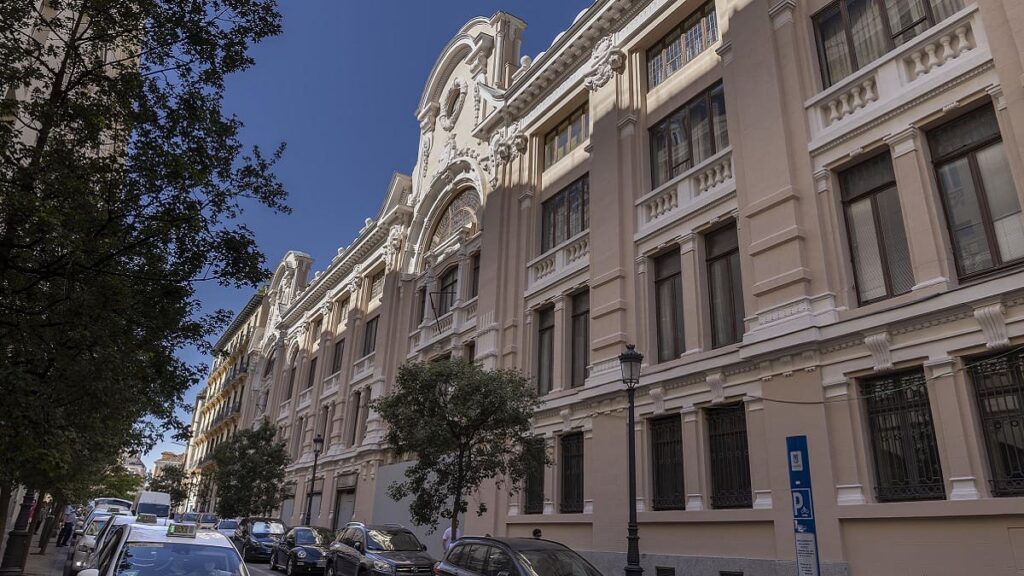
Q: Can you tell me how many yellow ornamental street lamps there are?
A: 0